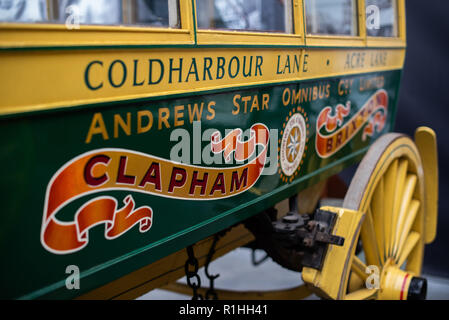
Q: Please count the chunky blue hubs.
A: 0